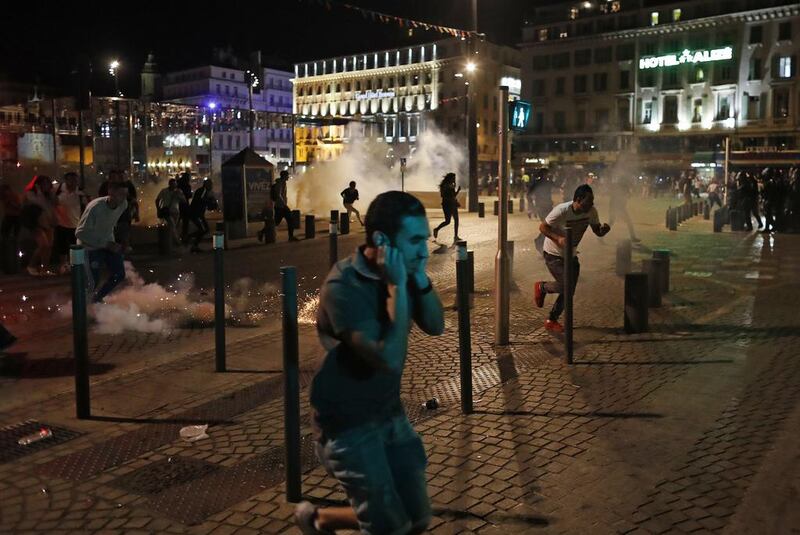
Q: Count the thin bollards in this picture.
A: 6